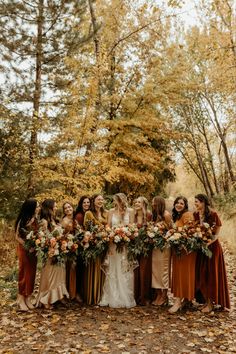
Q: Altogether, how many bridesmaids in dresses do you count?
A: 9